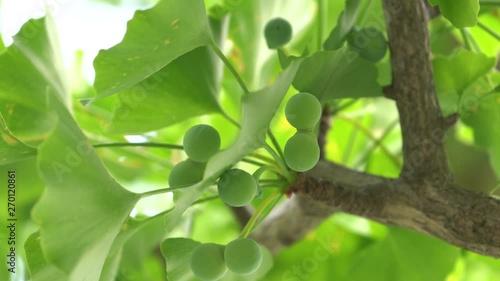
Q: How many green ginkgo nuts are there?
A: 9